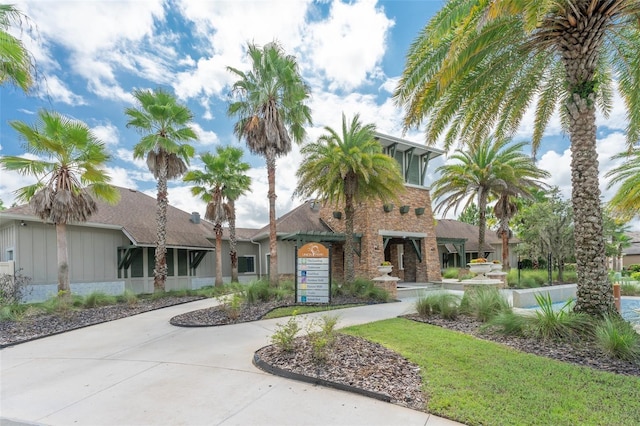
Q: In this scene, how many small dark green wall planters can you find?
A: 4